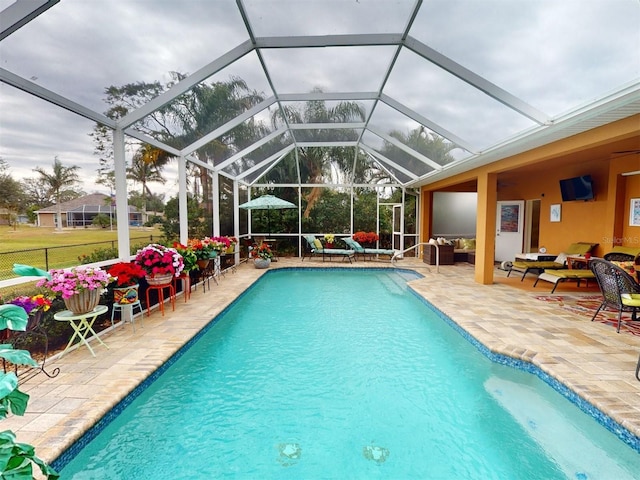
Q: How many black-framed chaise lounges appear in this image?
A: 4